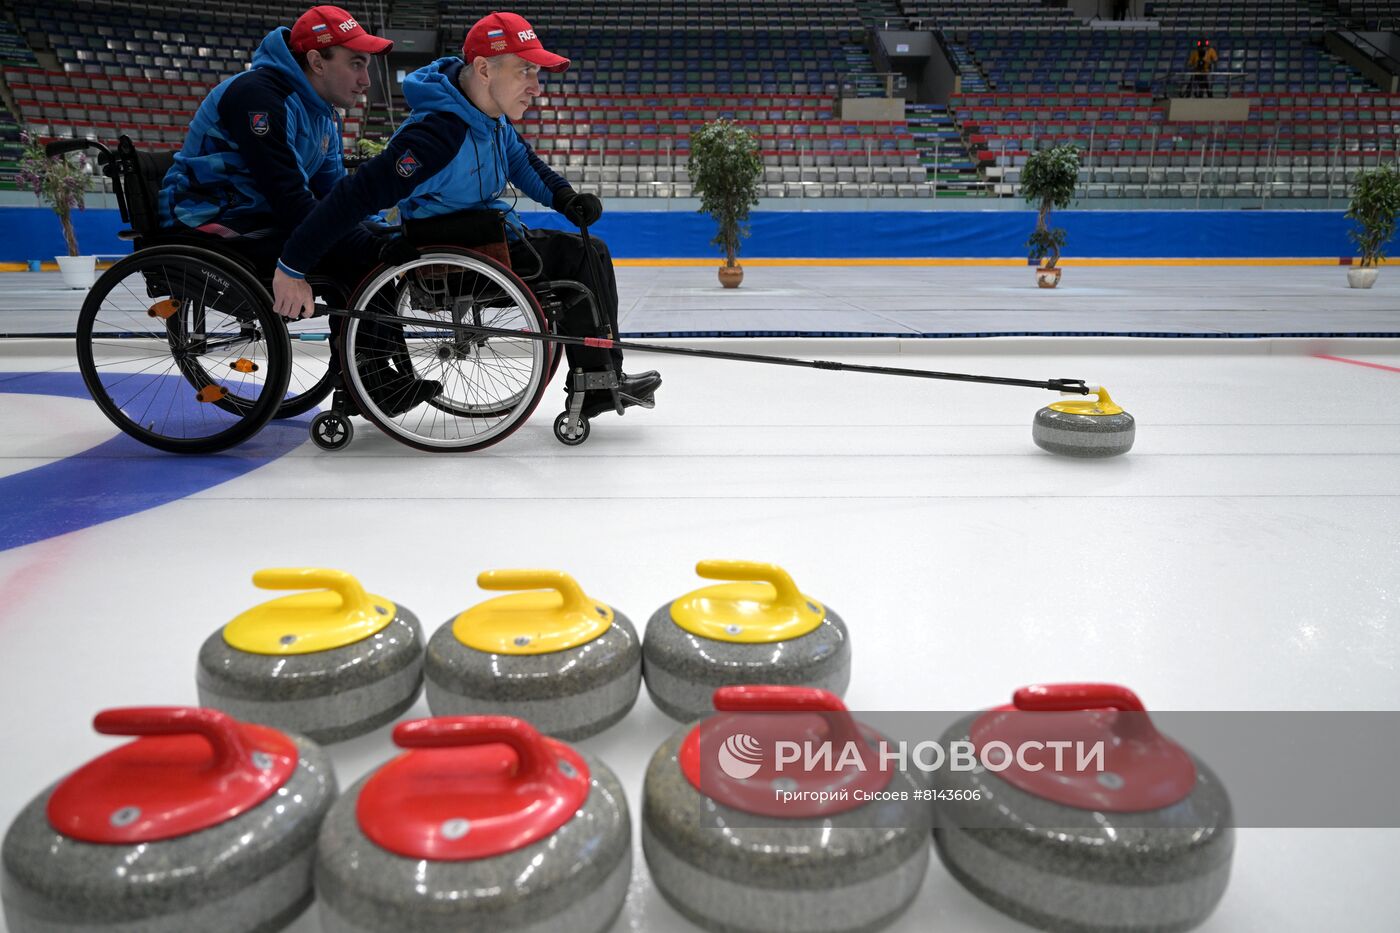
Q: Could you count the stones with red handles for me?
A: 4